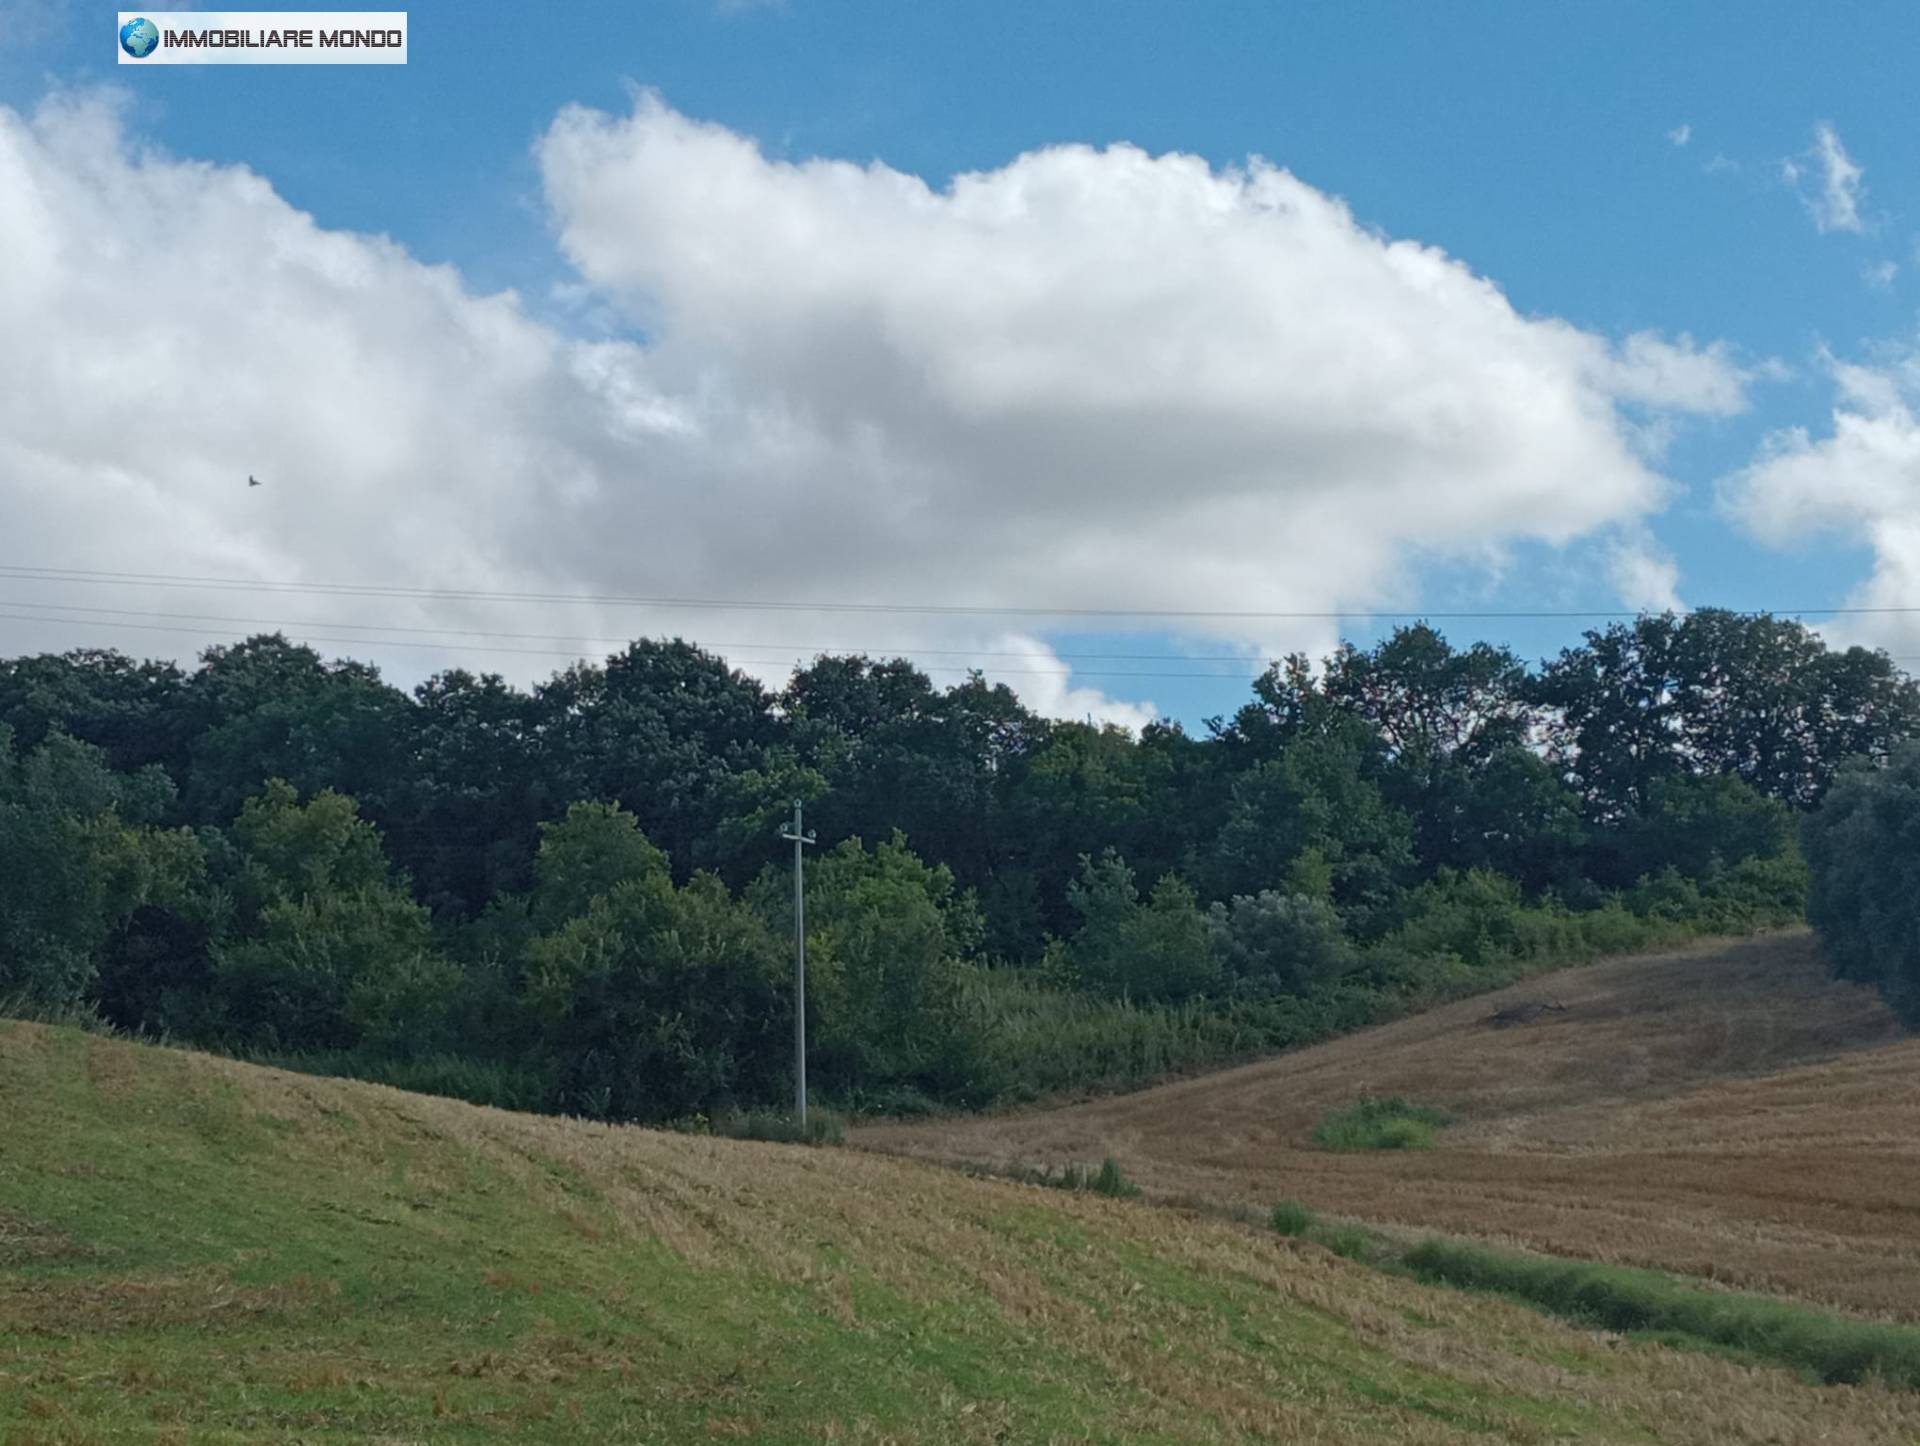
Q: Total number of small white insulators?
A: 3